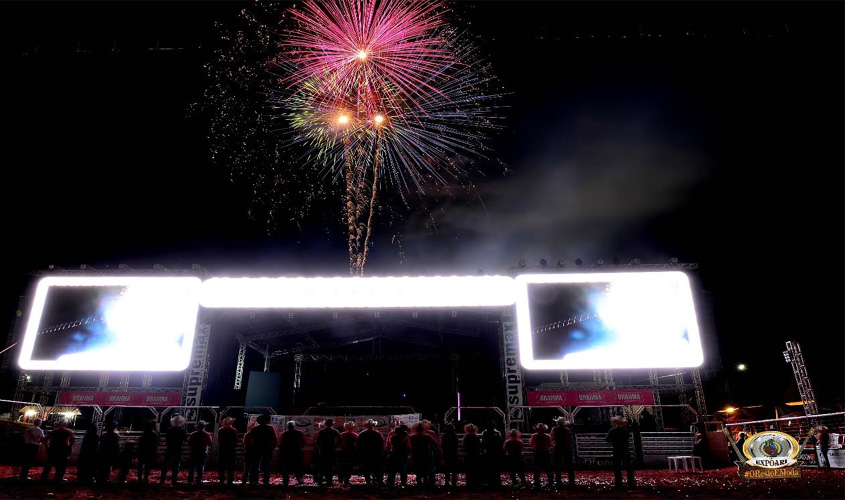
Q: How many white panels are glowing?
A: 3